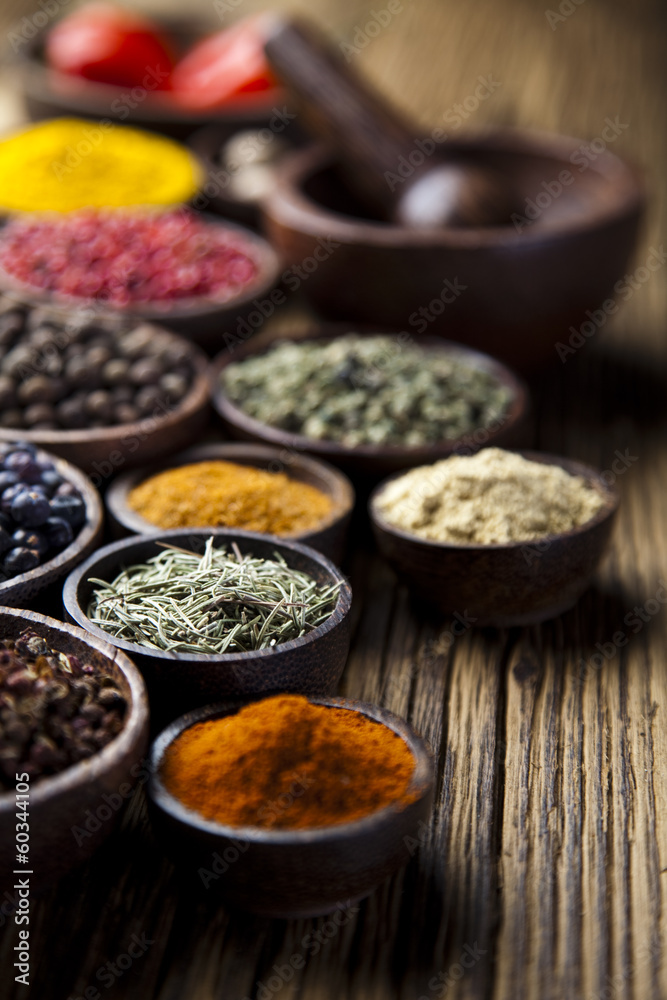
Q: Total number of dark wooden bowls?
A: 13